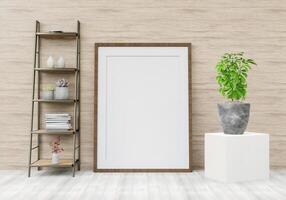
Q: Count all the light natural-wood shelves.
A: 5